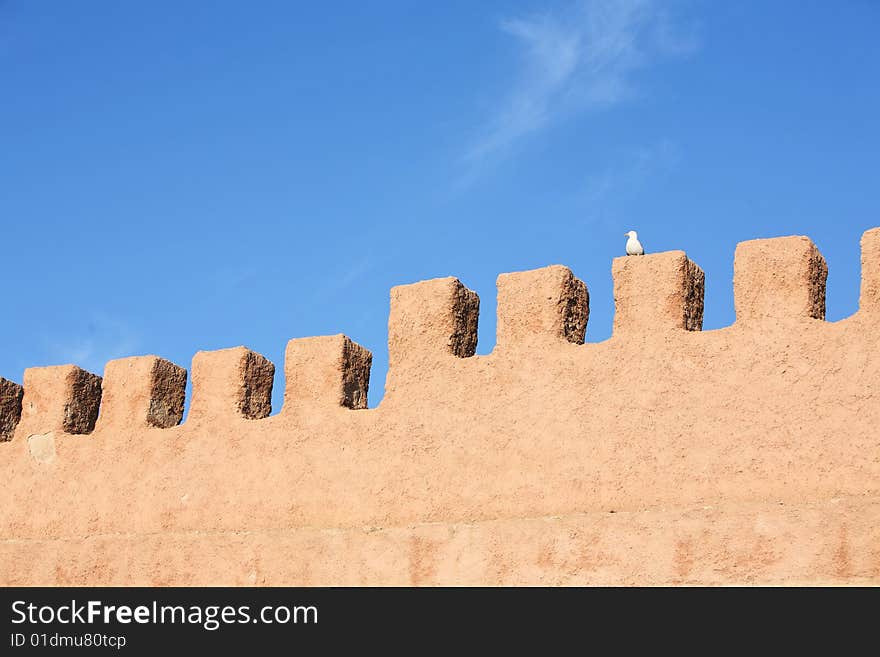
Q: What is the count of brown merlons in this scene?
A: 10